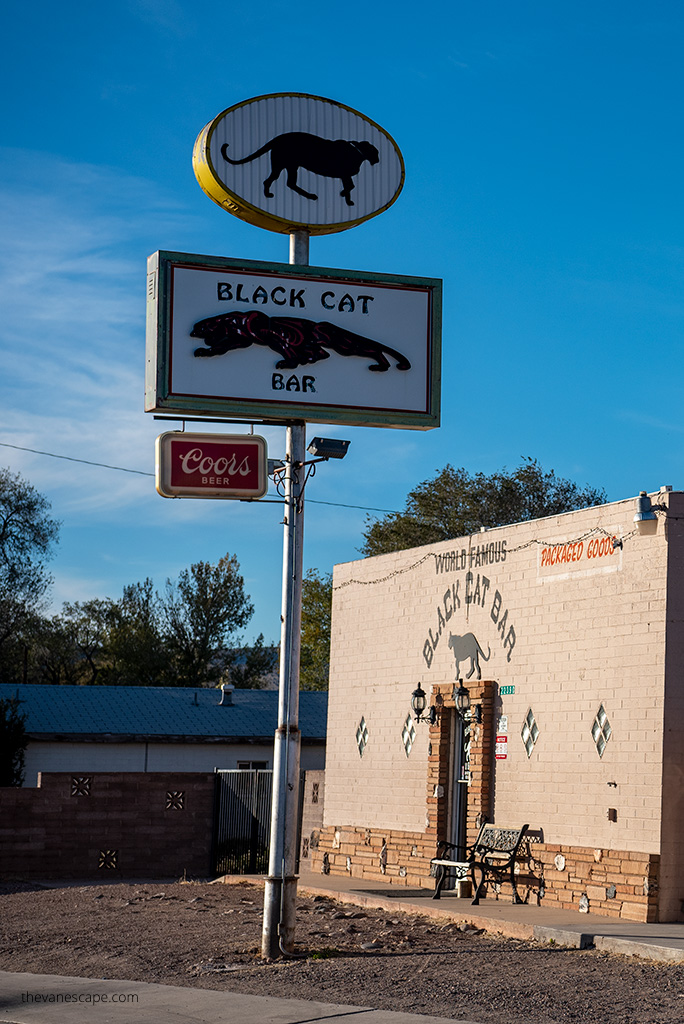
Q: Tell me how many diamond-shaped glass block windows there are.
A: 4